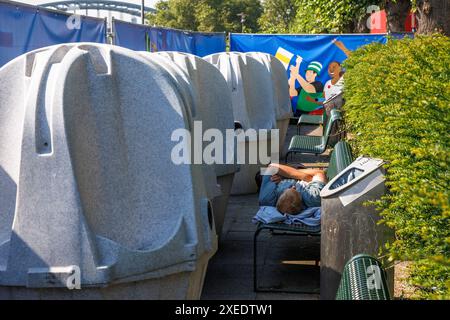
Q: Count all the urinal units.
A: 4